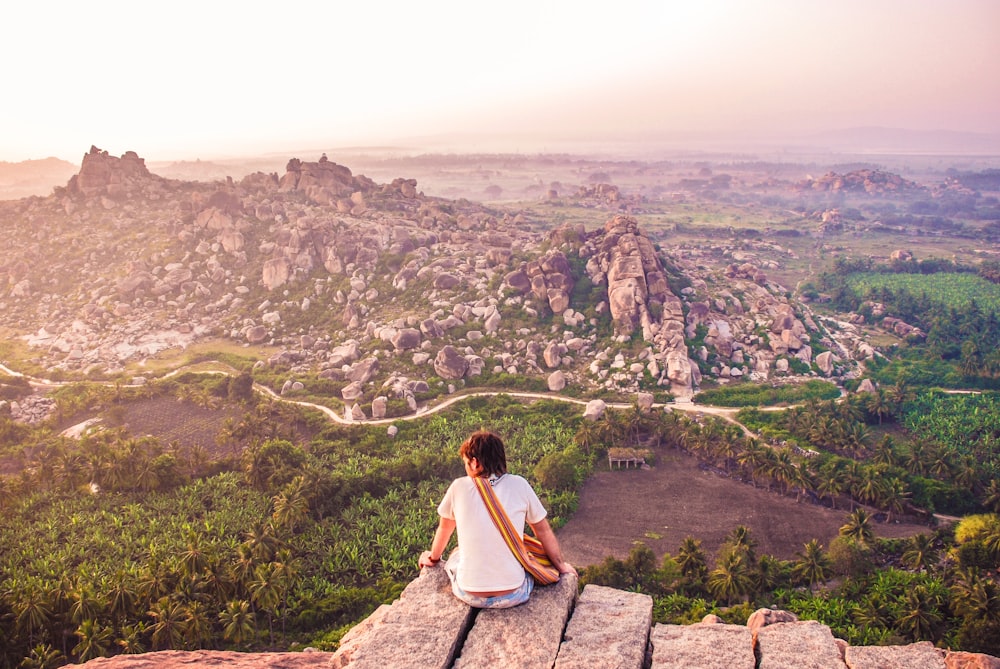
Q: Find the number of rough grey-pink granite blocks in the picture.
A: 6